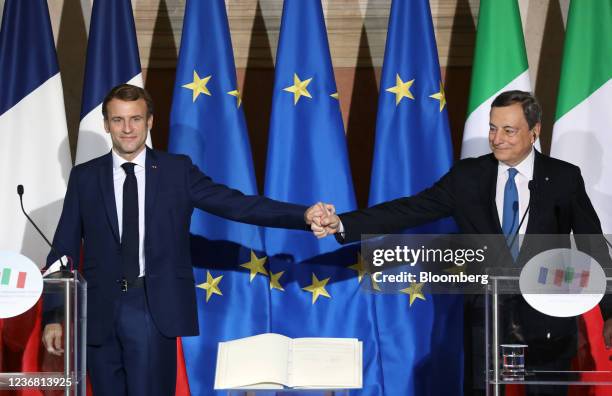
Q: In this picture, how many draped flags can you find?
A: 7